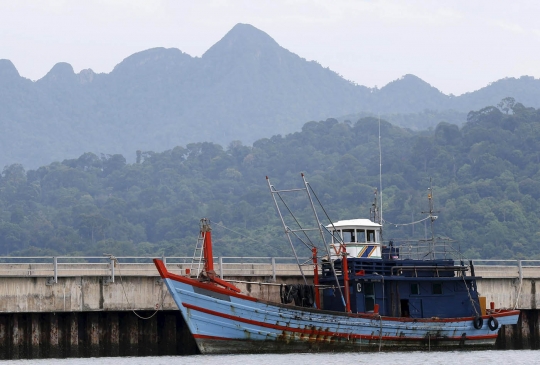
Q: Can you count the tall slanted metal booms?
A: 2